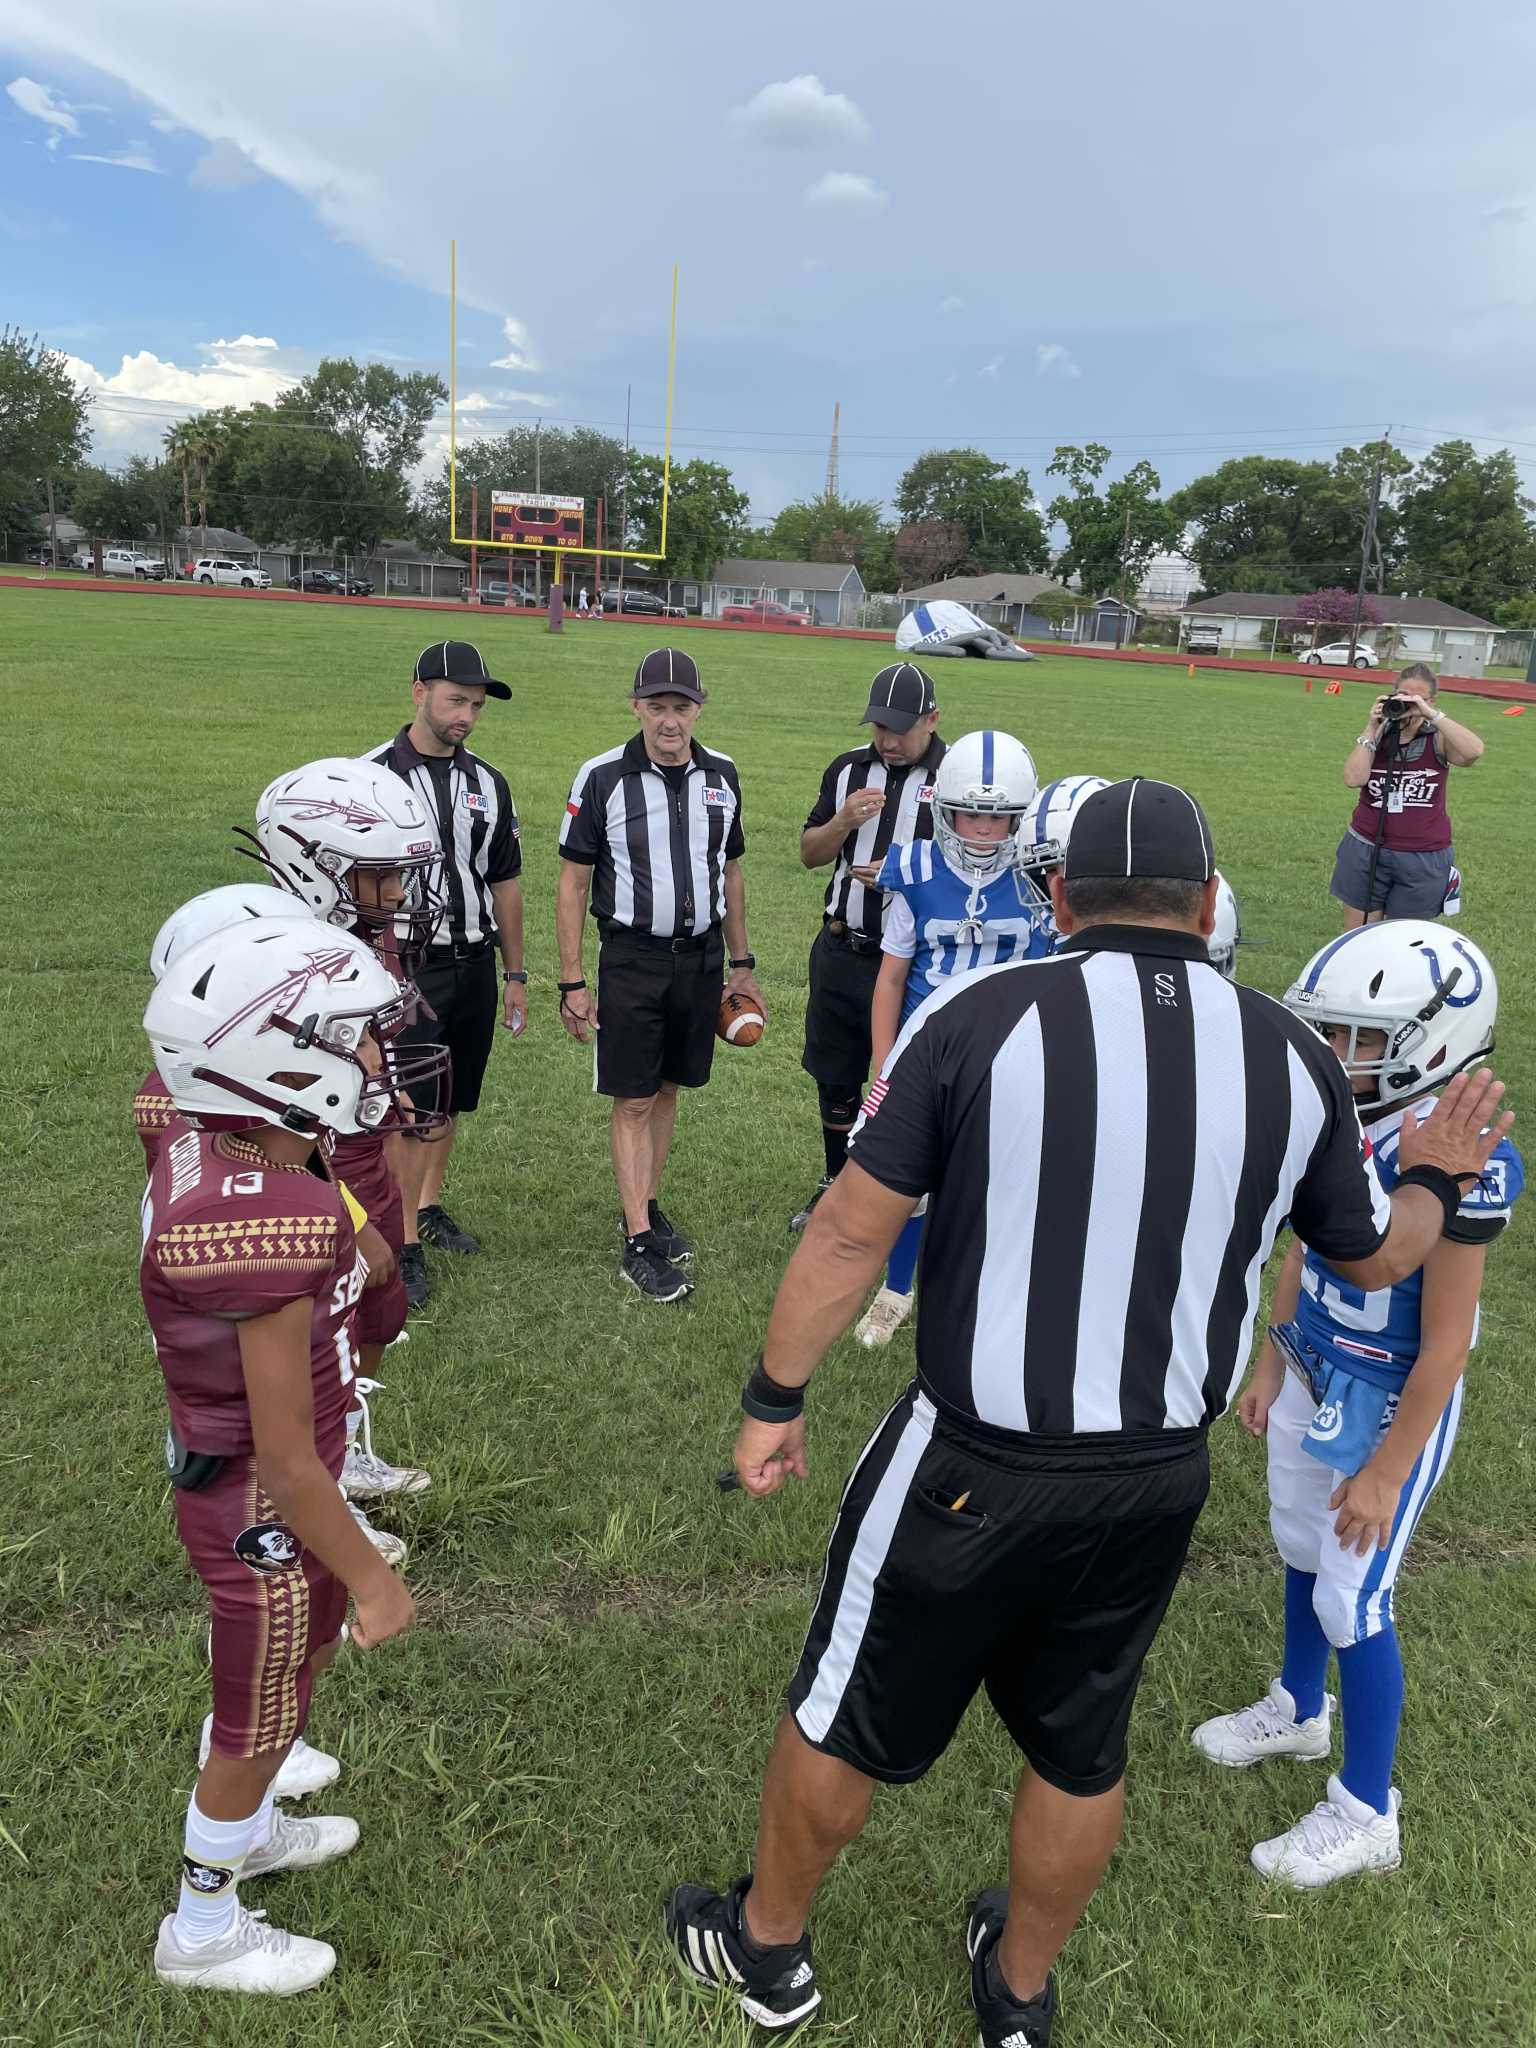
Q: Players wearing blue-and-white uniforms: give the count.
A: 4